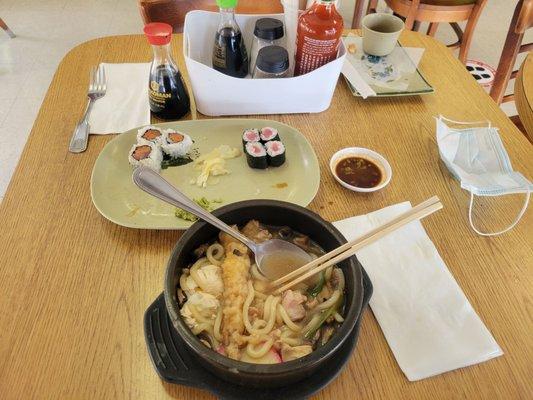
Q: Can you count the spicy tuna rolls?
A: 3